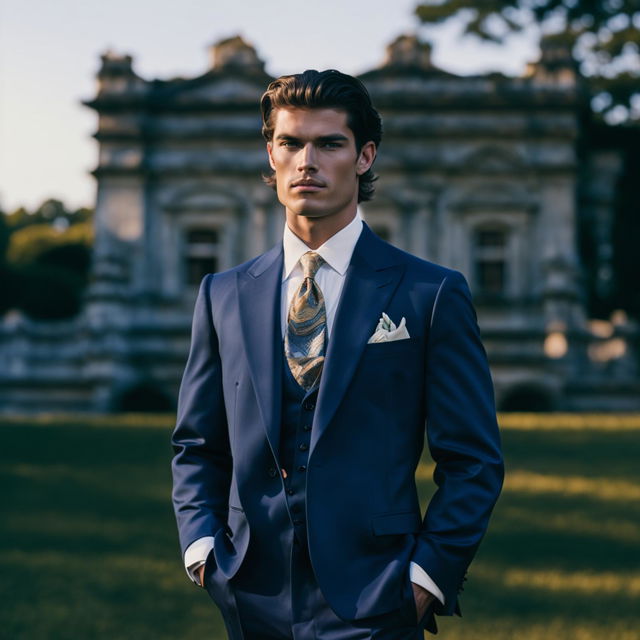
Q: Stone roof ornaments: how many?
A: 4